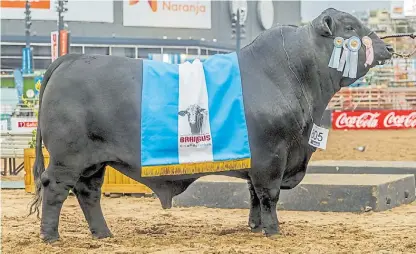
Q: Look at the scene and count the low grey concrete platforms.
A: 2